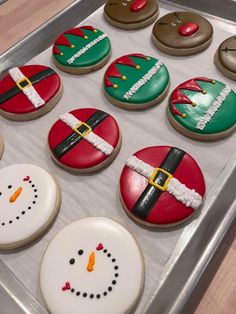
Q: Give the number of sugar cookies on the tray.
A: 12